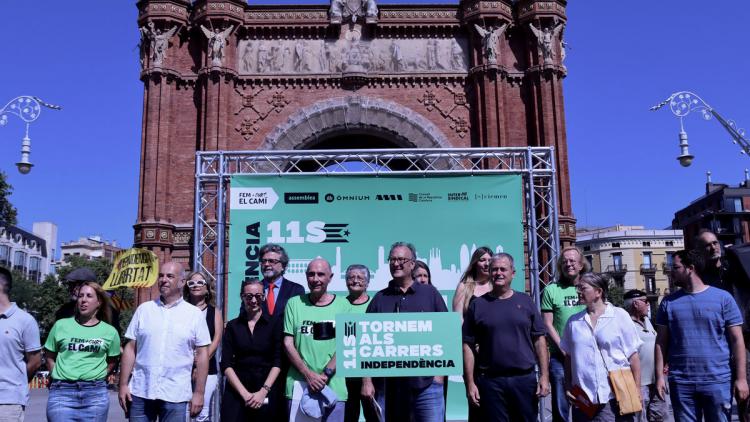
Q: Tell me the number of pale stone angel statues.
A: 4